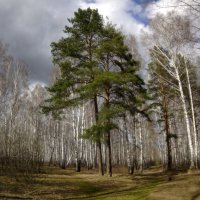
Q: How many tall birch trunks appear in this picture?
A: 2